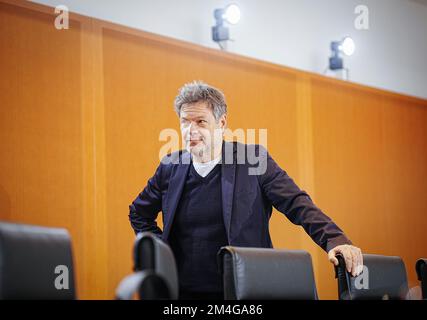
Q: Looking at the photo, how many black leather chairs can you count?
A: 5